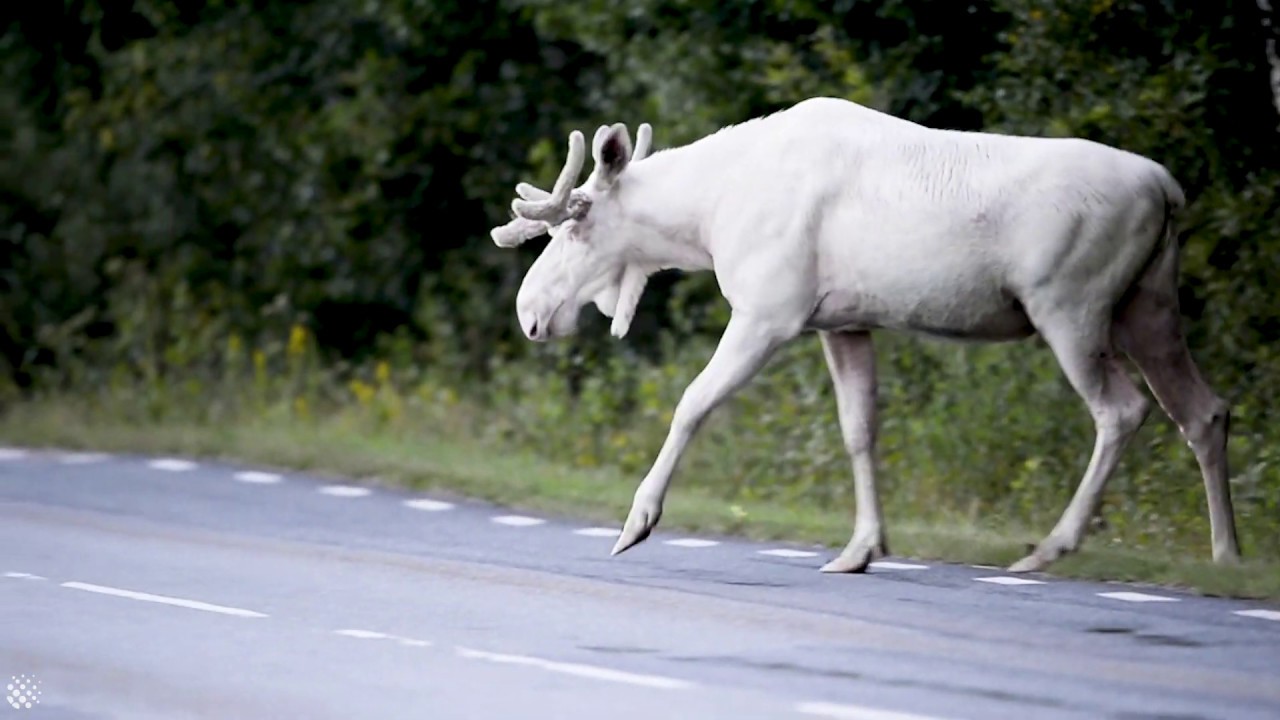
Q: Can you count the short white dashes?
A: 14